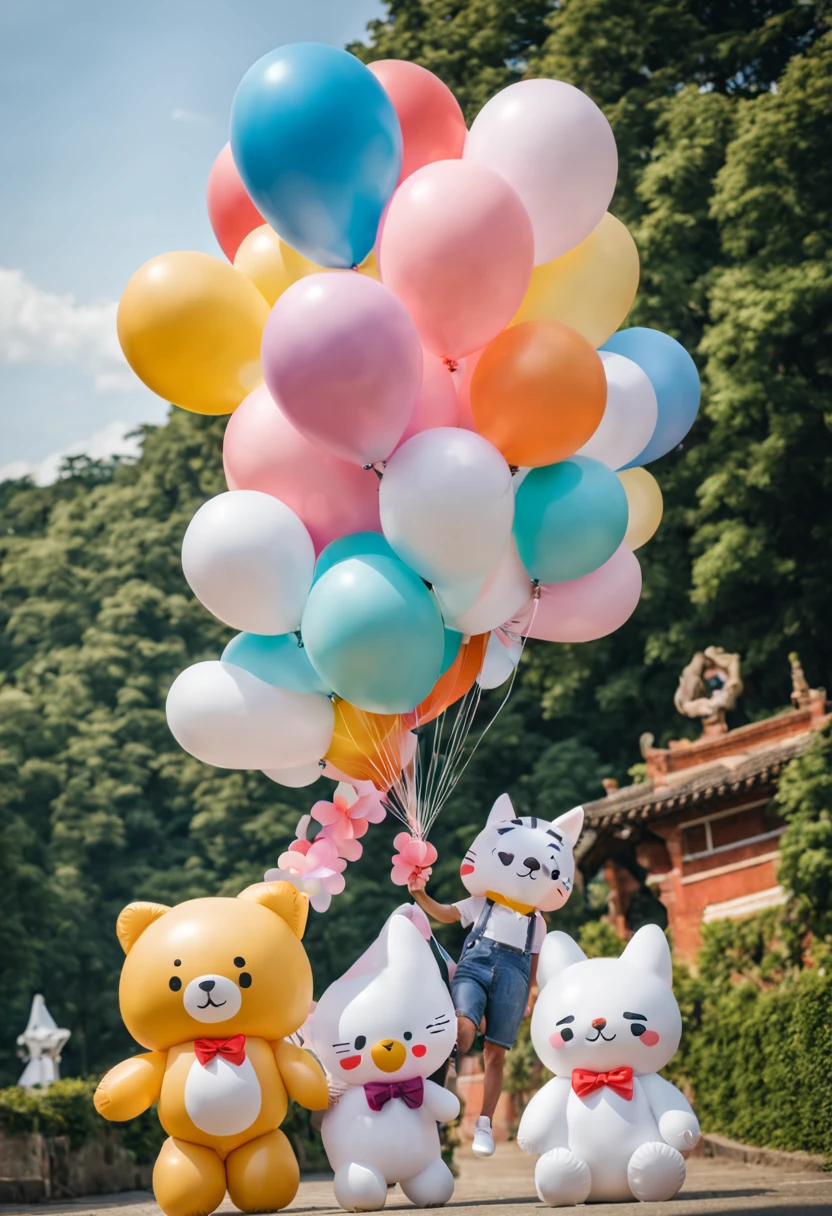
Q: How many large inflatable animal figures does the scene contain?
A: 3